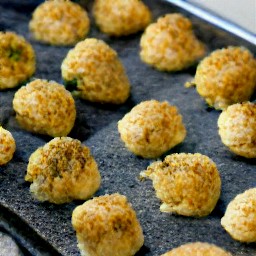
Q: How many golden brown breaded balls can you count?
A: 15